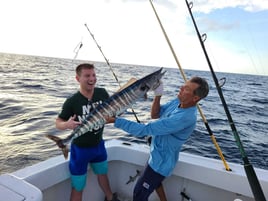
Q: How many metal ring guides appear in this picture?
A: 3